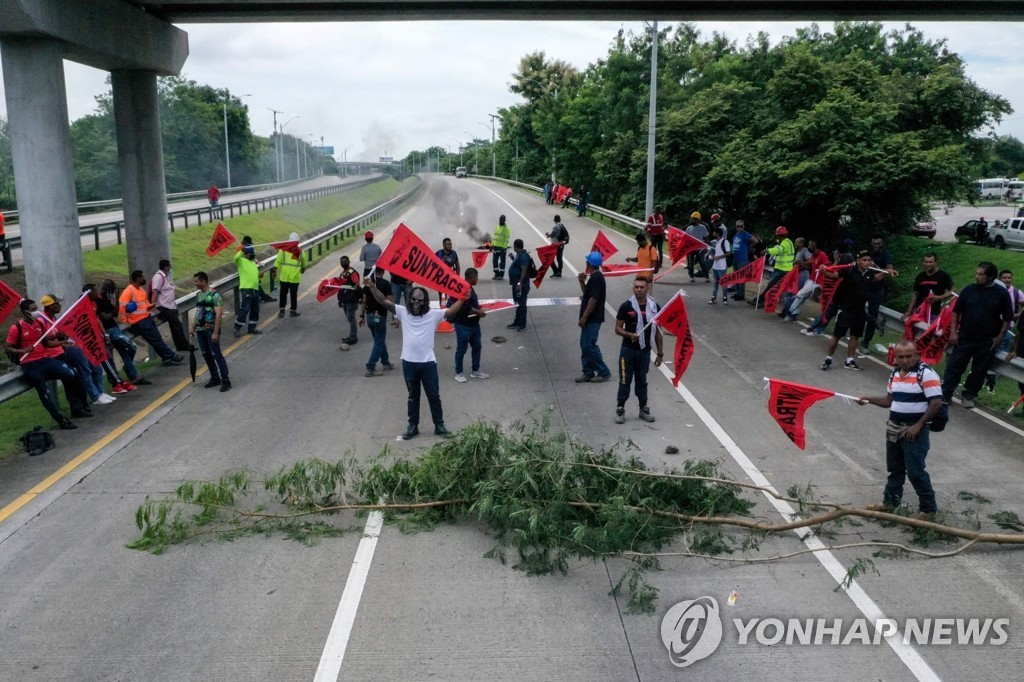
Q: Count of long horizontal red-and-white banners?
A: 1